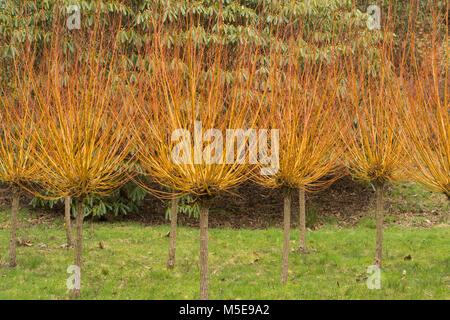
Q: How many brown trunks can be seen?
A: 8